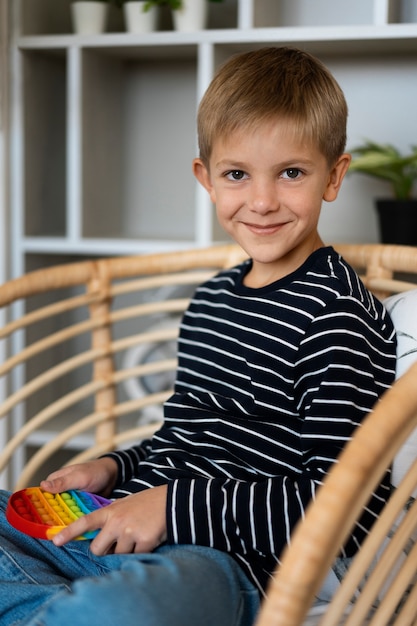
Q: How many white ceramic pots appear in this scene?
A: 3